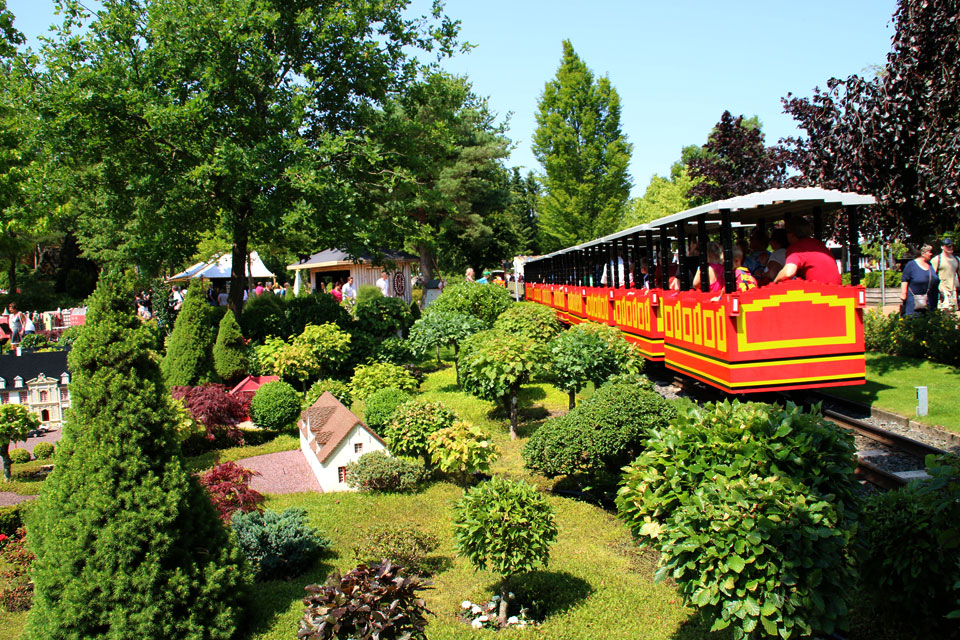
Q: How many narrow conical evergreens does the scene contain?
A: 3